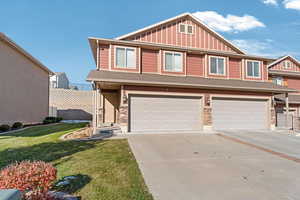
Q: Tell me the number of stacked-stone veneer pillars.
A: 3